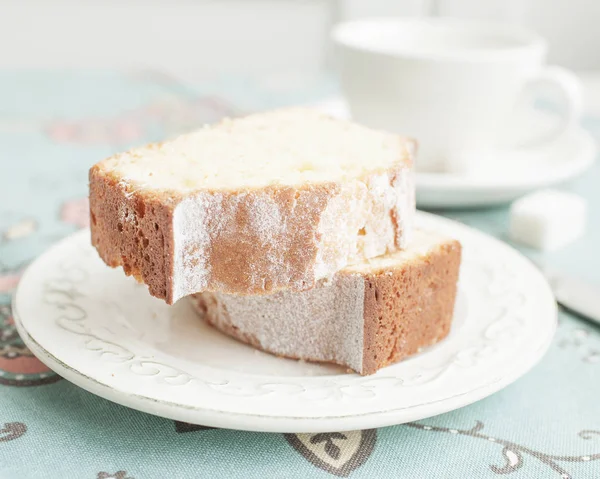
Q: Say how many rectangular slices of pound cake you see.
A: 2